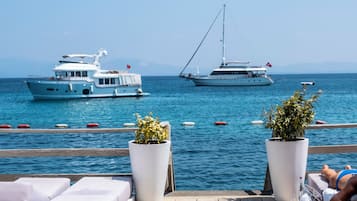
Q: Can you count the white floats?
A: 4